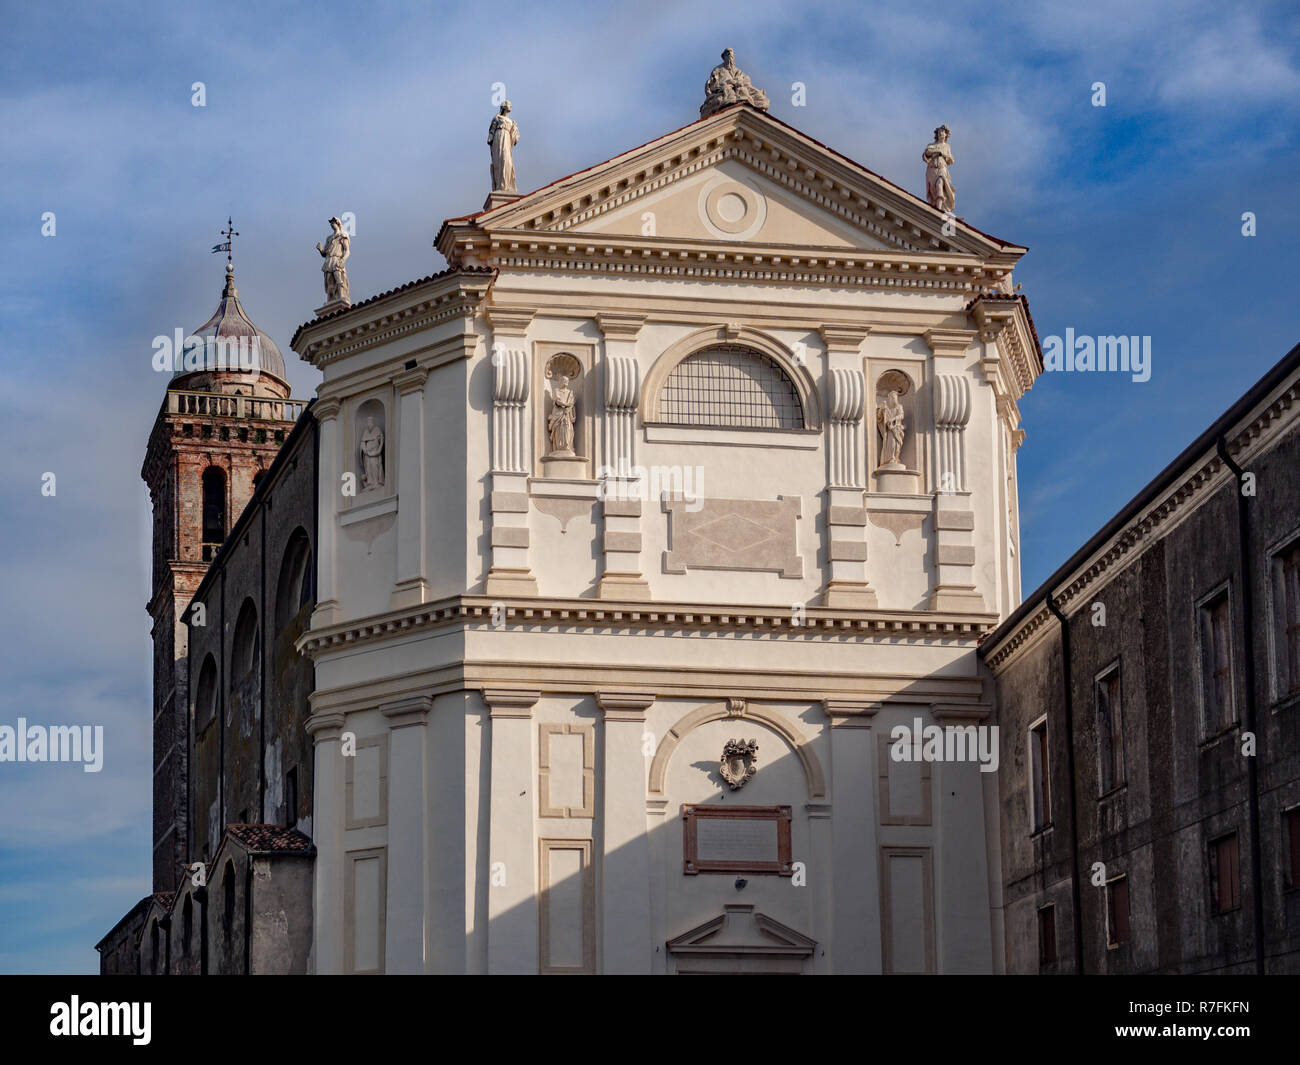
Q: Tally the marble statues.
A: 7